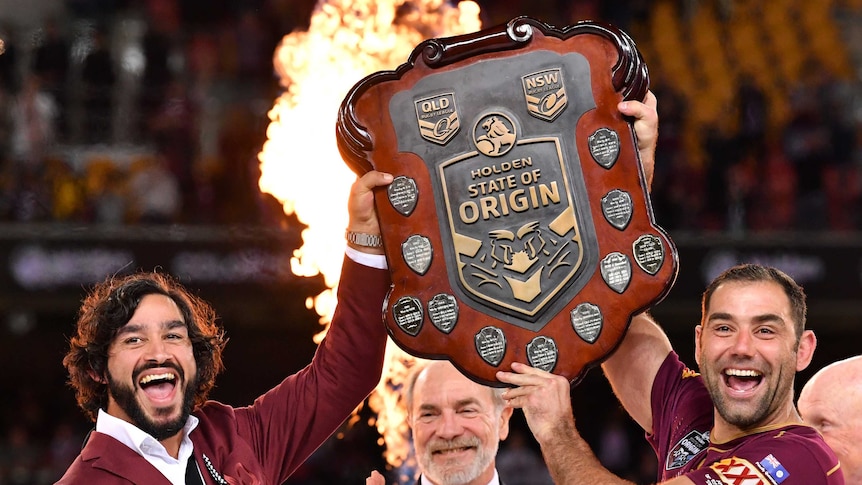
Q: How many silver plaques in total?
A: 11